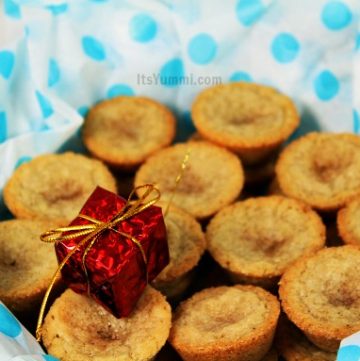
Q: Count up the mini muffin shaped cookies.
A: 12